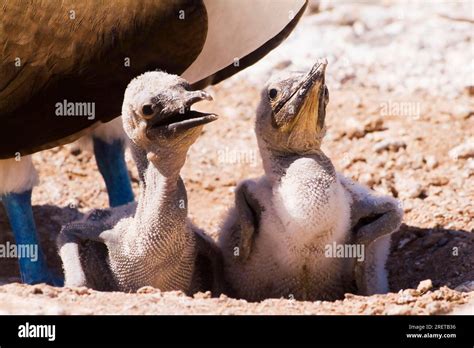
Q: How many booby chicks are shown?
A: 2